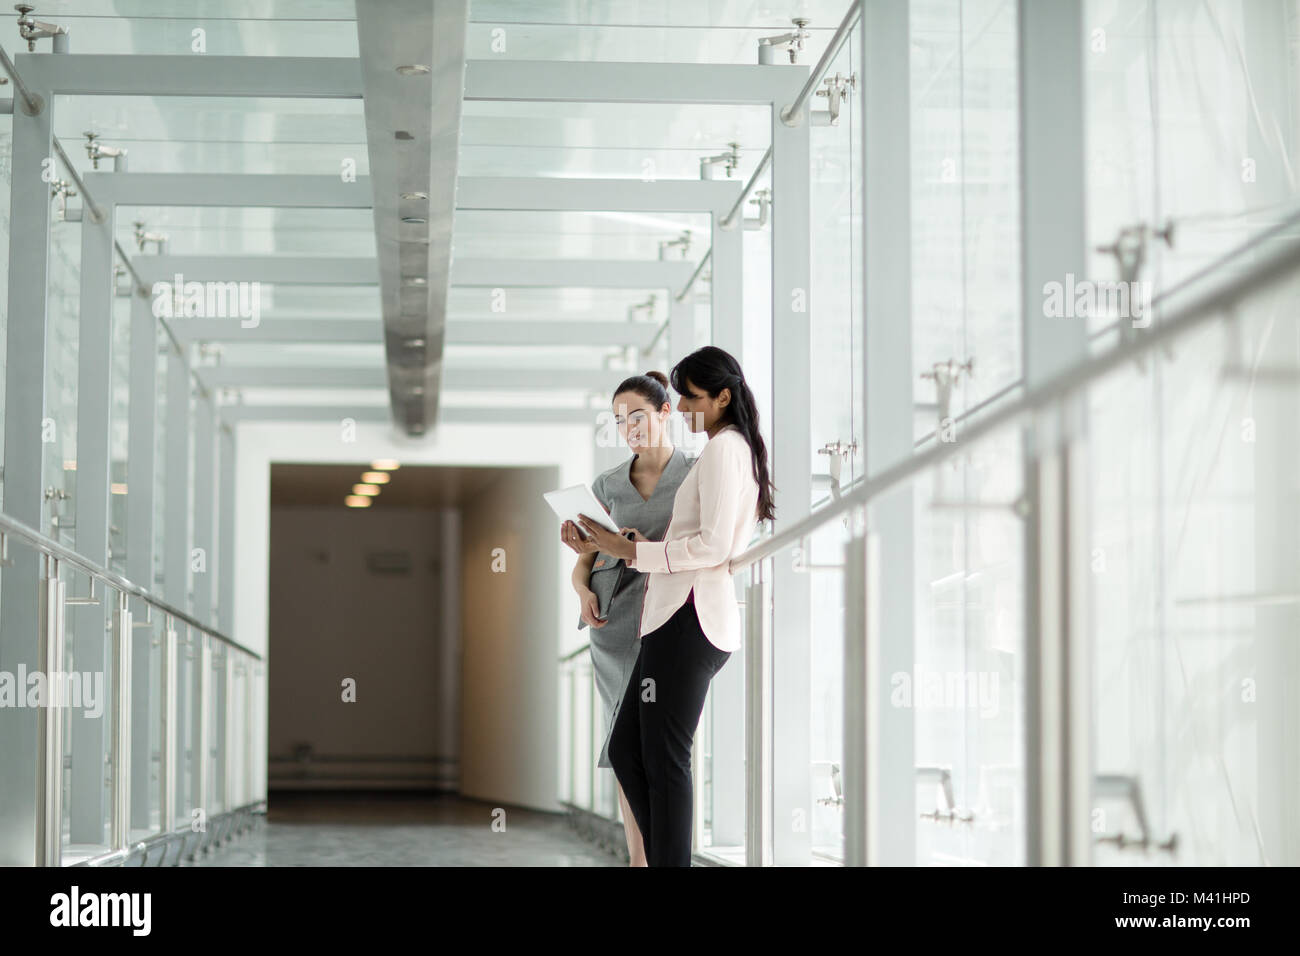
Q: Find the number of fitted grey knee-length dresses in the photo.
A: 1